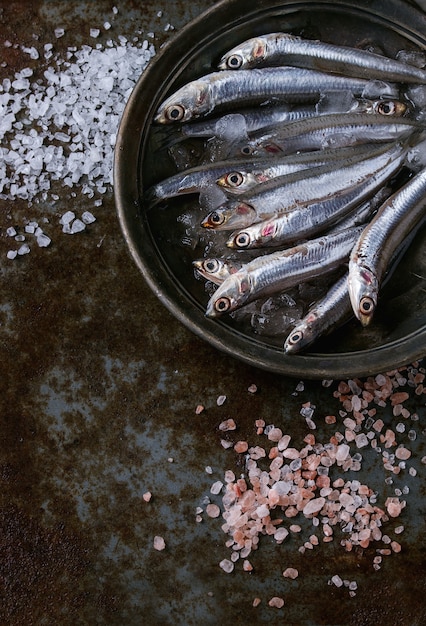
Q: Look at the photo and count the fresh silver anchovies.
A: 12